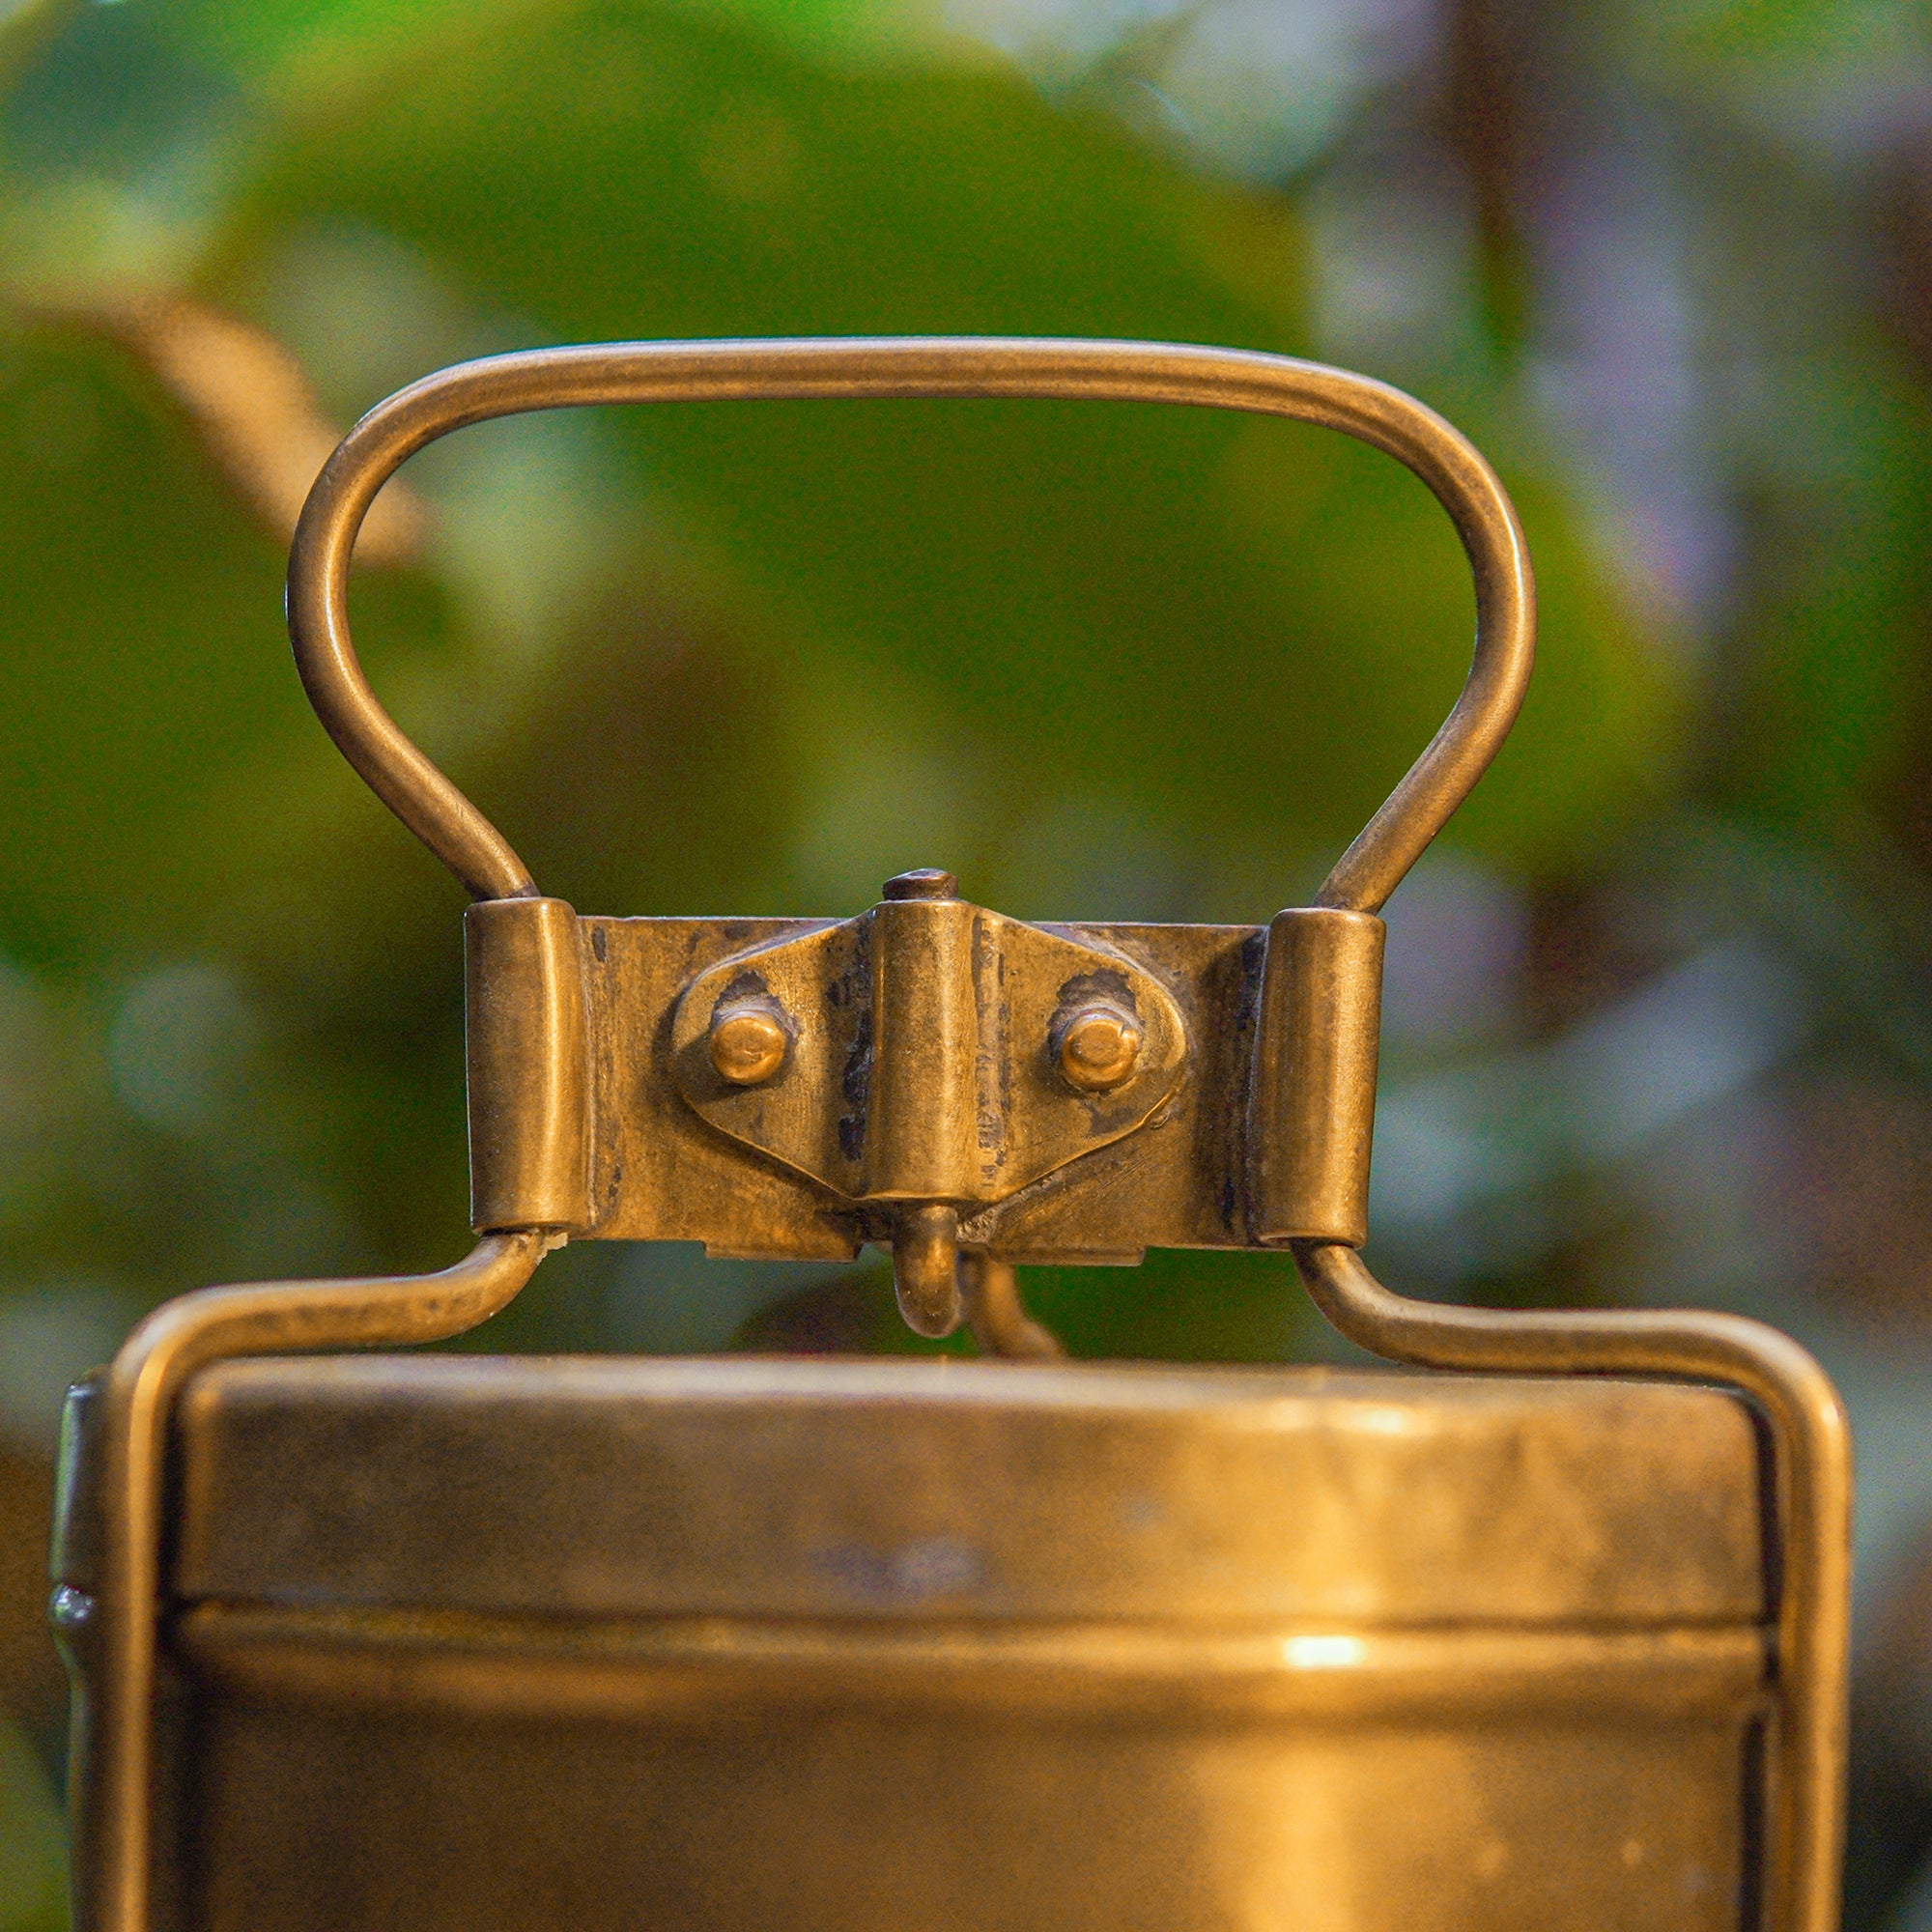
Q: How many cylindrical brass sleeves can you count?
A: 3